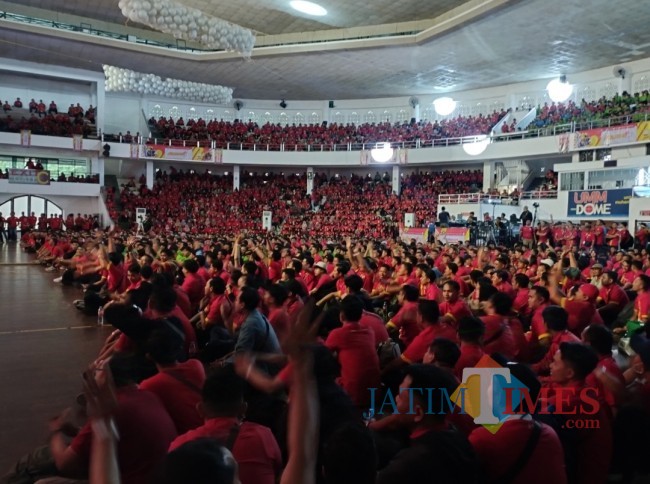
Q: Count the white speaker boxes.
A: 3